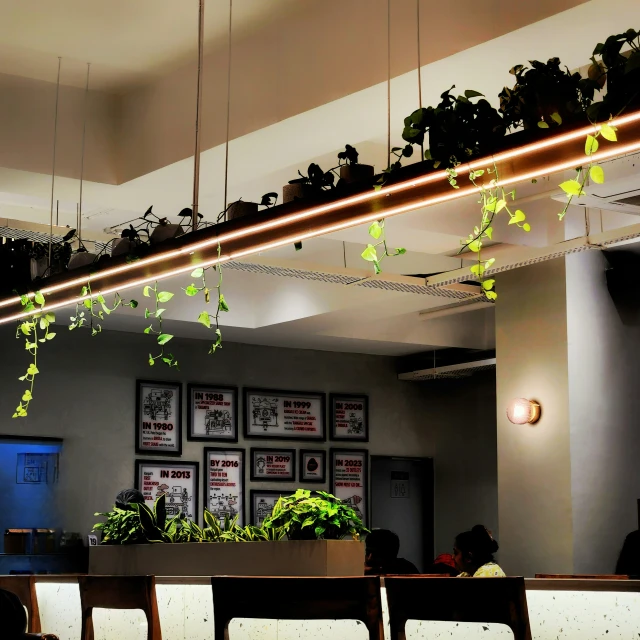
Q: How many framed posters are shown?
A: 10